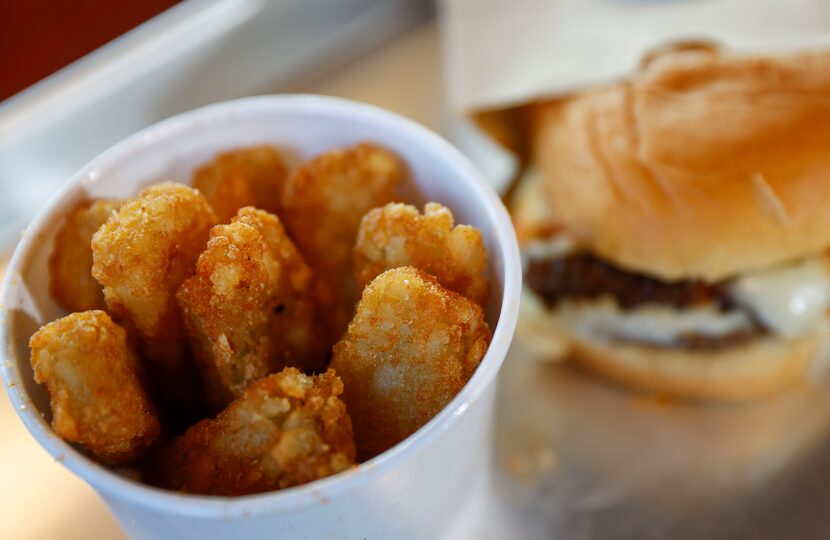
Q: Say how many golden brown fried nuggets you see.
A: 9